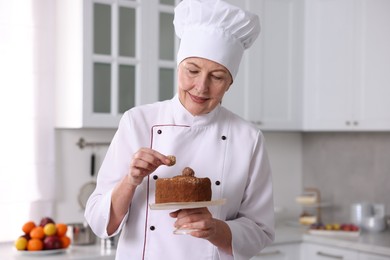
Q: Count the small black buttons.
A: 5